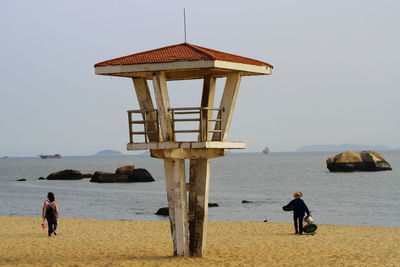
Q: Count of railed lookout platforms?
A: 1